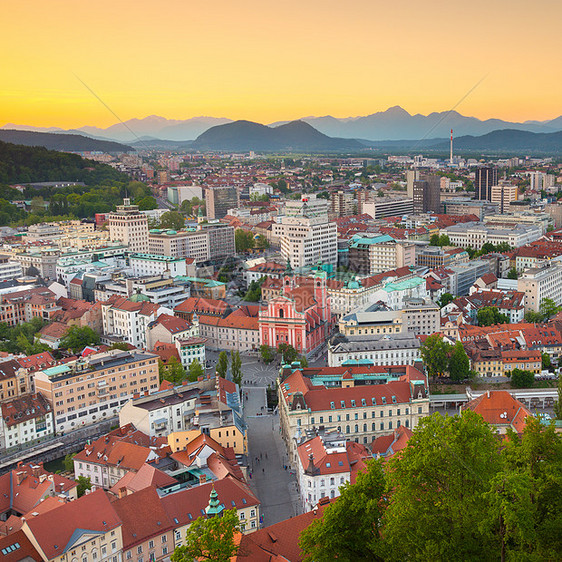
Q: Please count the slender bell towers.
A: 2